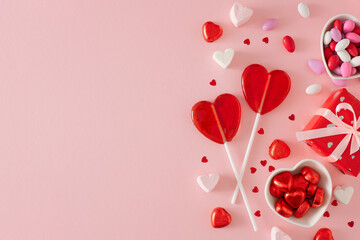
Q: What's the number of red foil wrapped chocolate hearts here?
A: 13